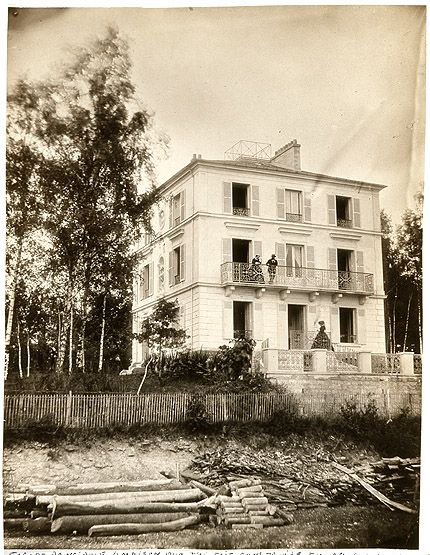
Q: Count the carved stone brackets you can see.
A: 6